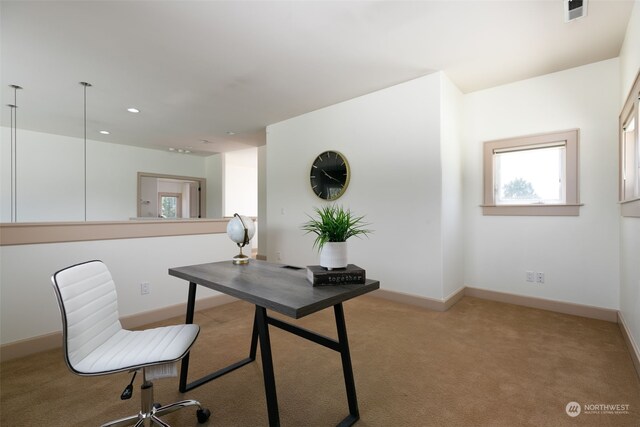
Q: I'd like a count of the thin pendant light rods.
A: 3